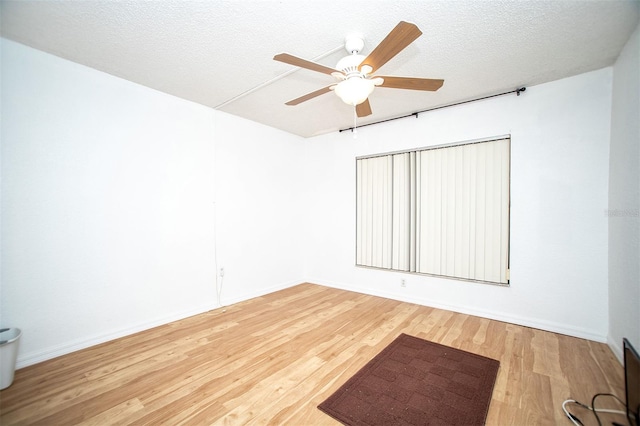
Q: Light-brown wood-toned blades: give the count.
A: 5